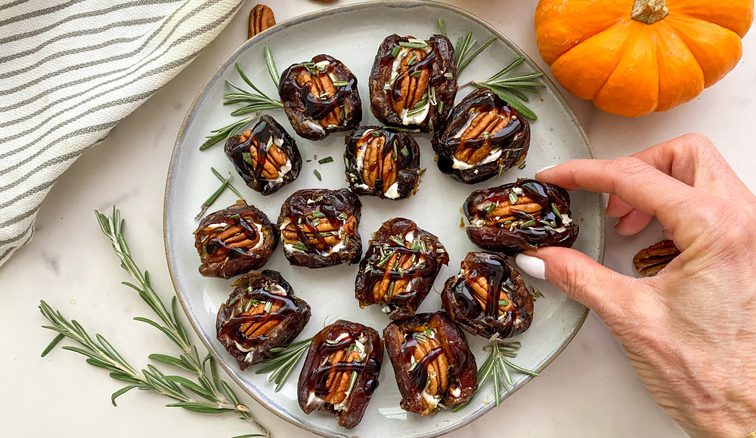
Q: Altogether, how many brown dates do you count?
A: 13